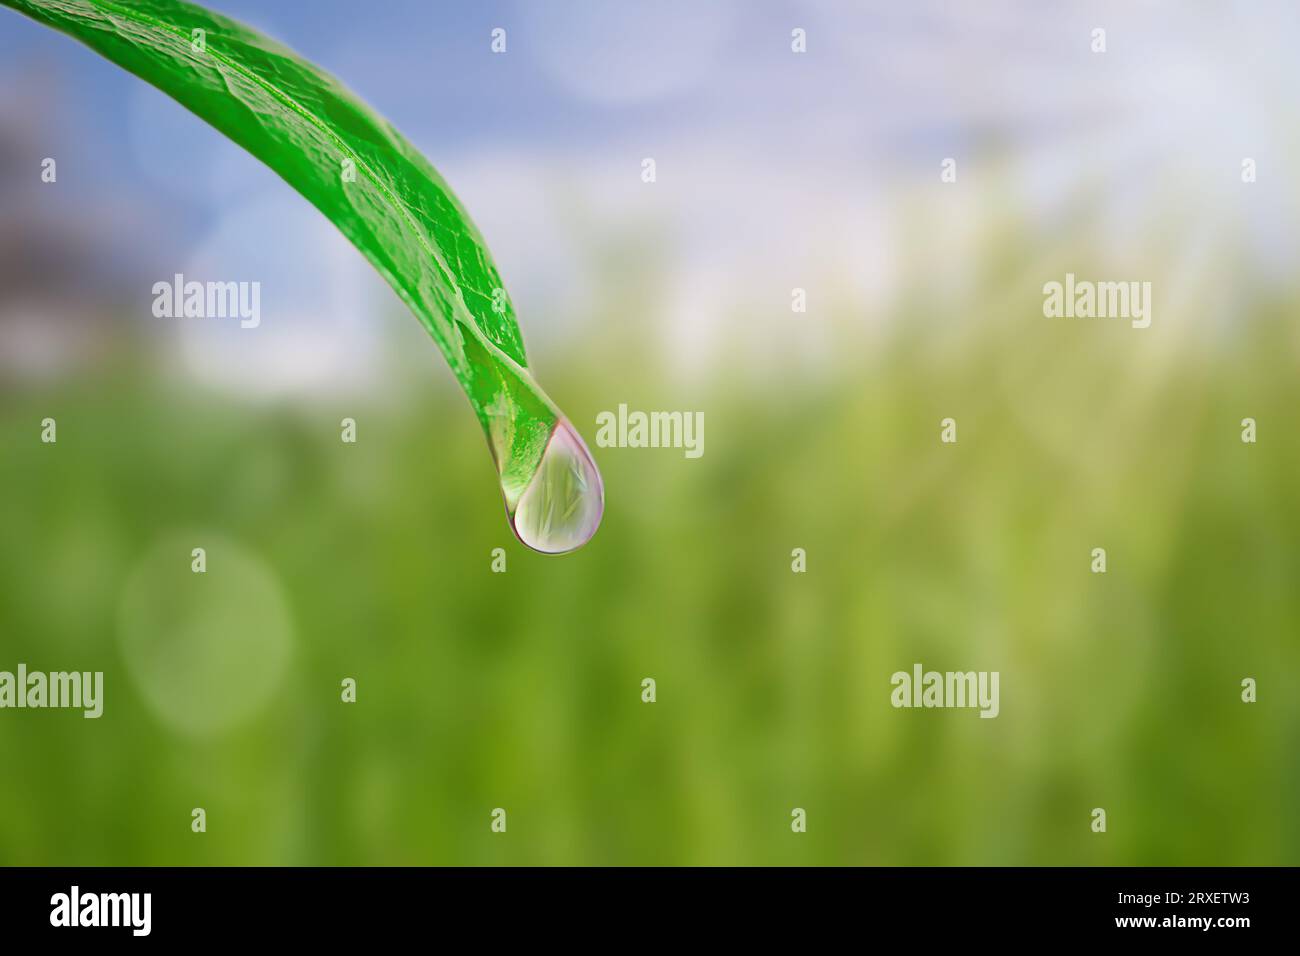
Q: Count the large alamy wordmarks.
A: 6